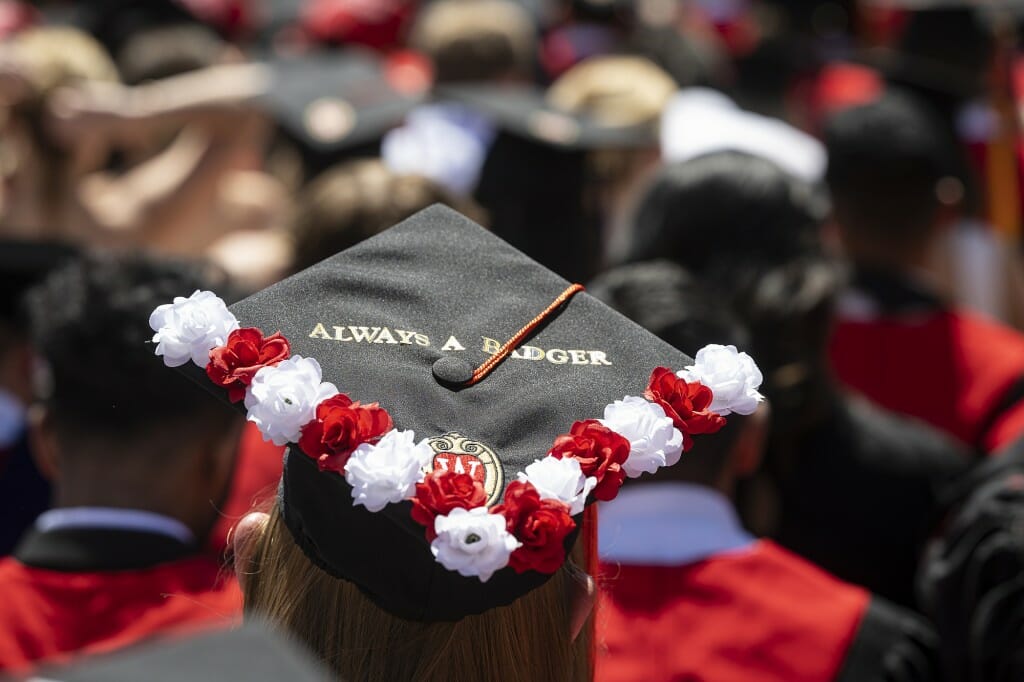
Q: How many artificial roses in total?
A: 13